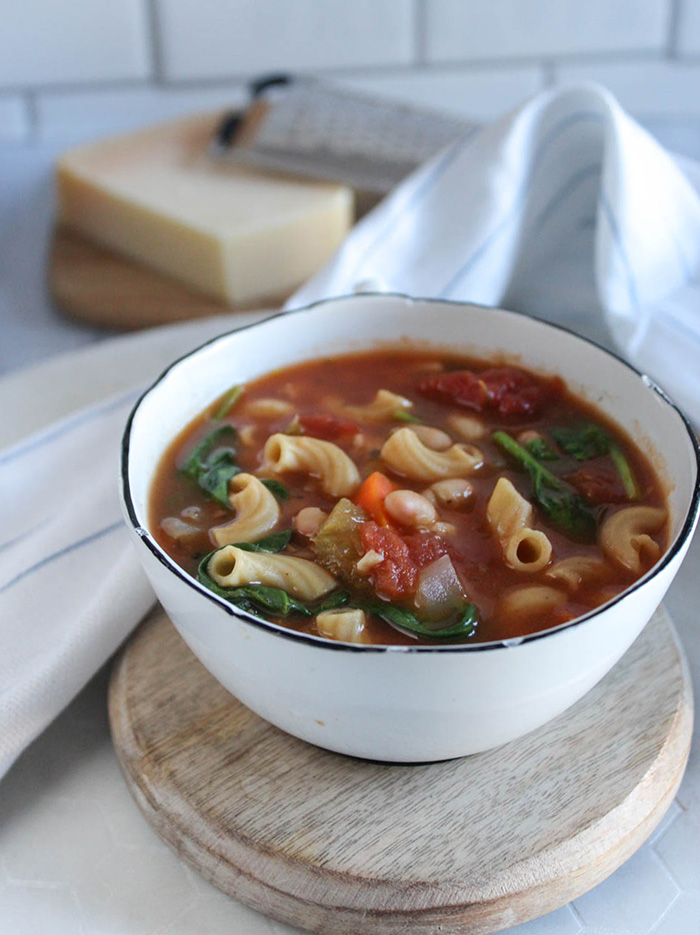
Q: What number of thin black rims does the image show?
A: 1